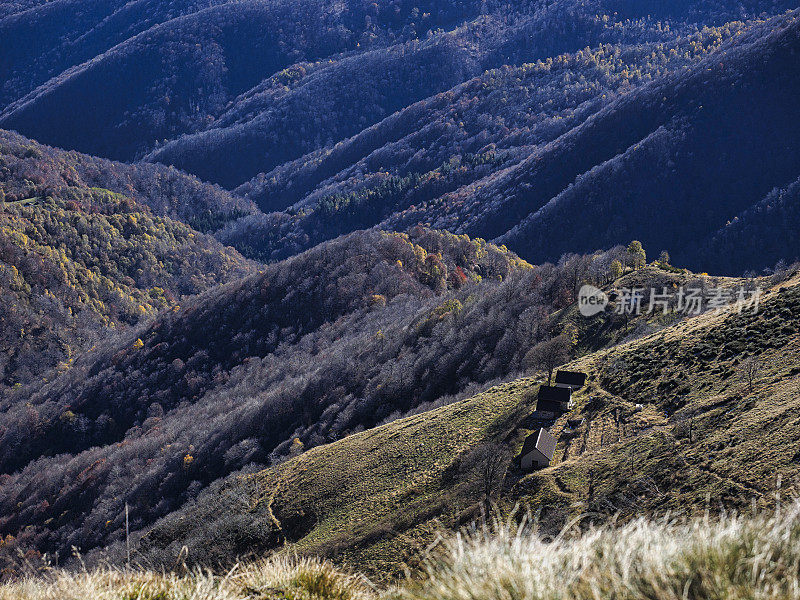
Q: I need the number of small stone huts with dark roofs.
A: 3